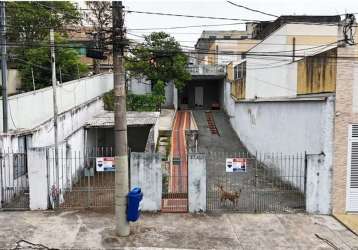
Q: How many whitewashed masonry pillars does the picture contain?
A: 4